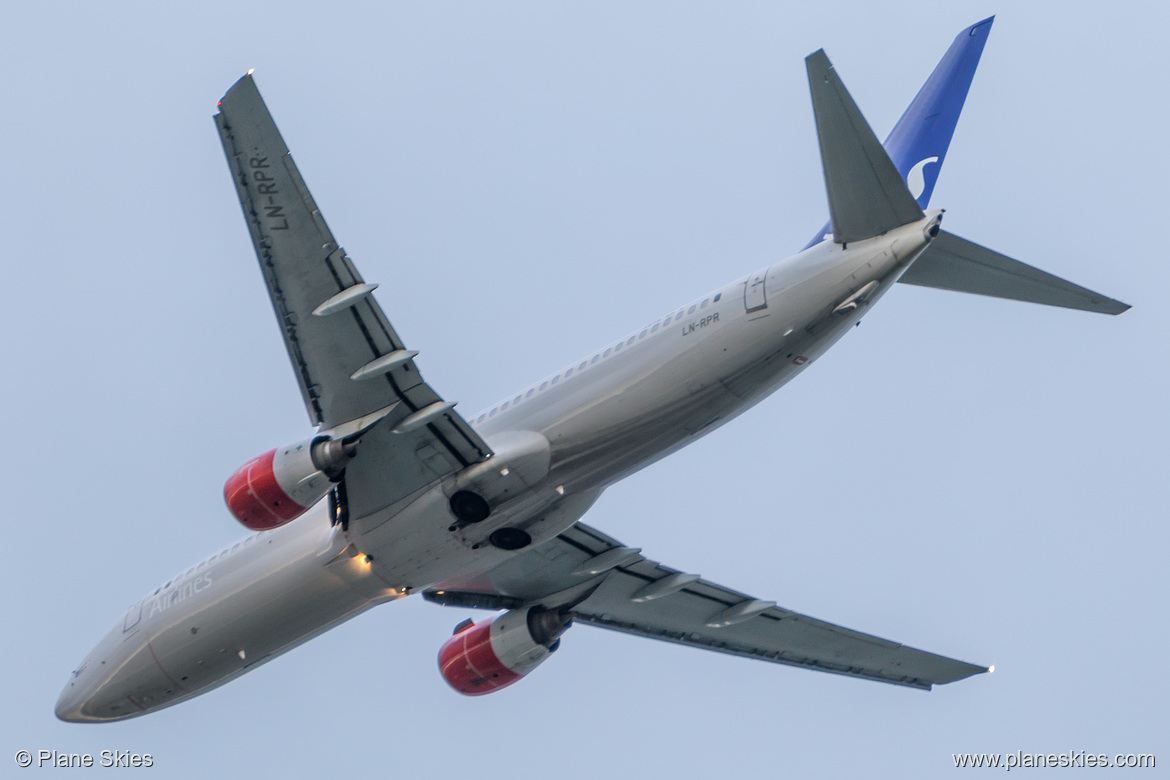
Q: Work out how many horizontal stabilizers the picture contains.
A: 2